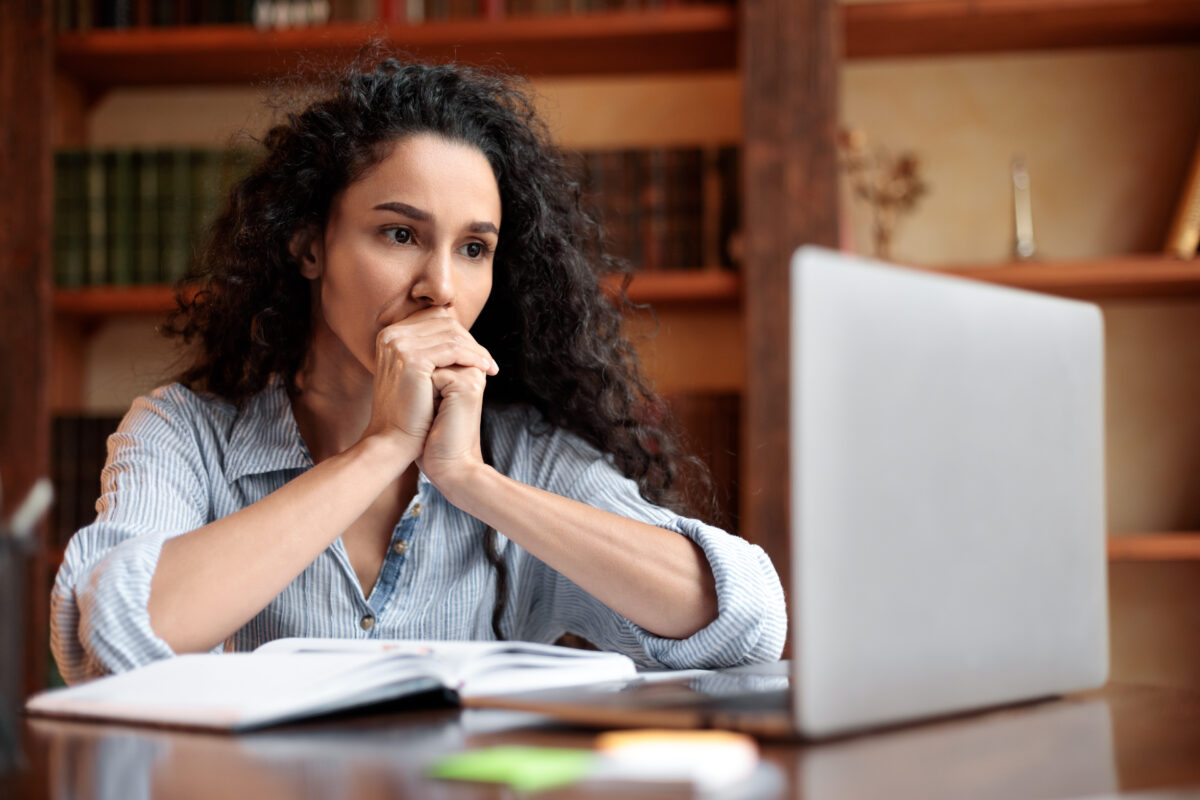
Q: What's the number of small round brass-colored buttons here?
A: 3